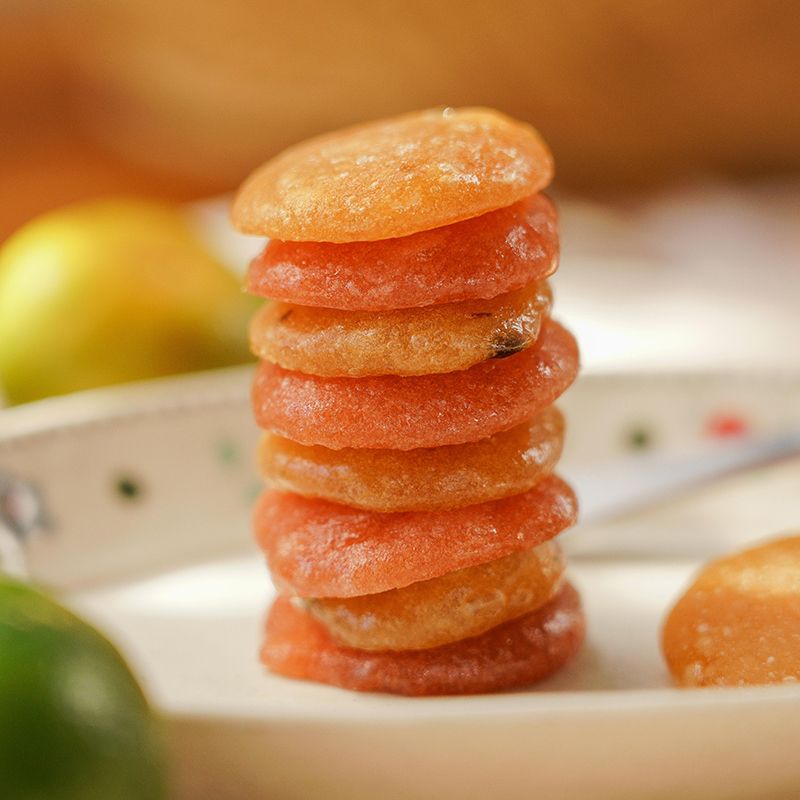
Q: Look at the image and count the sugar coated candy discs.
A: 9